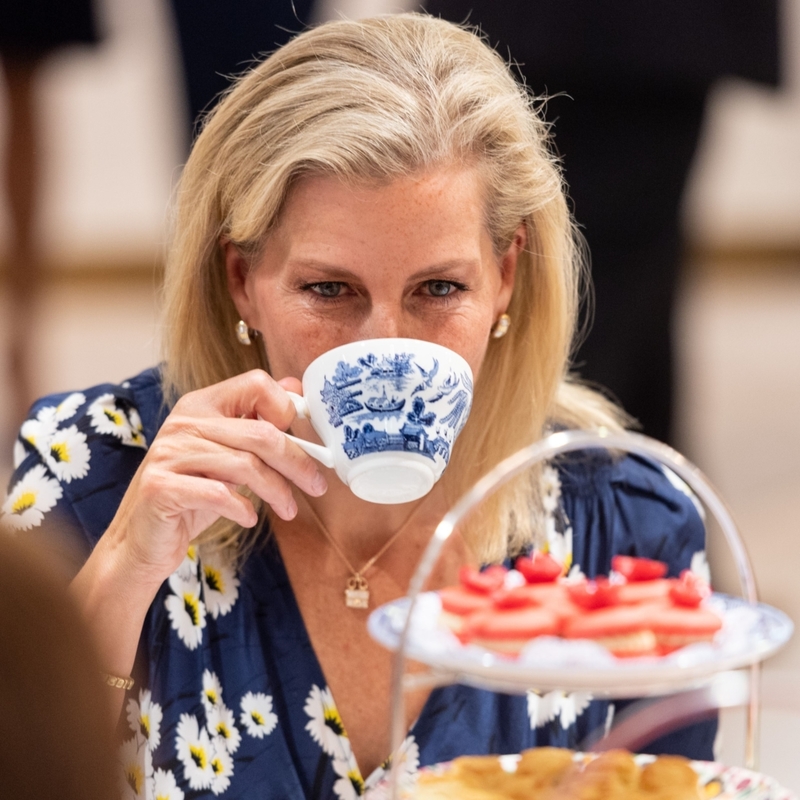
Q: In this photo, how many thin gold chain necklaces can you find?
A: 1